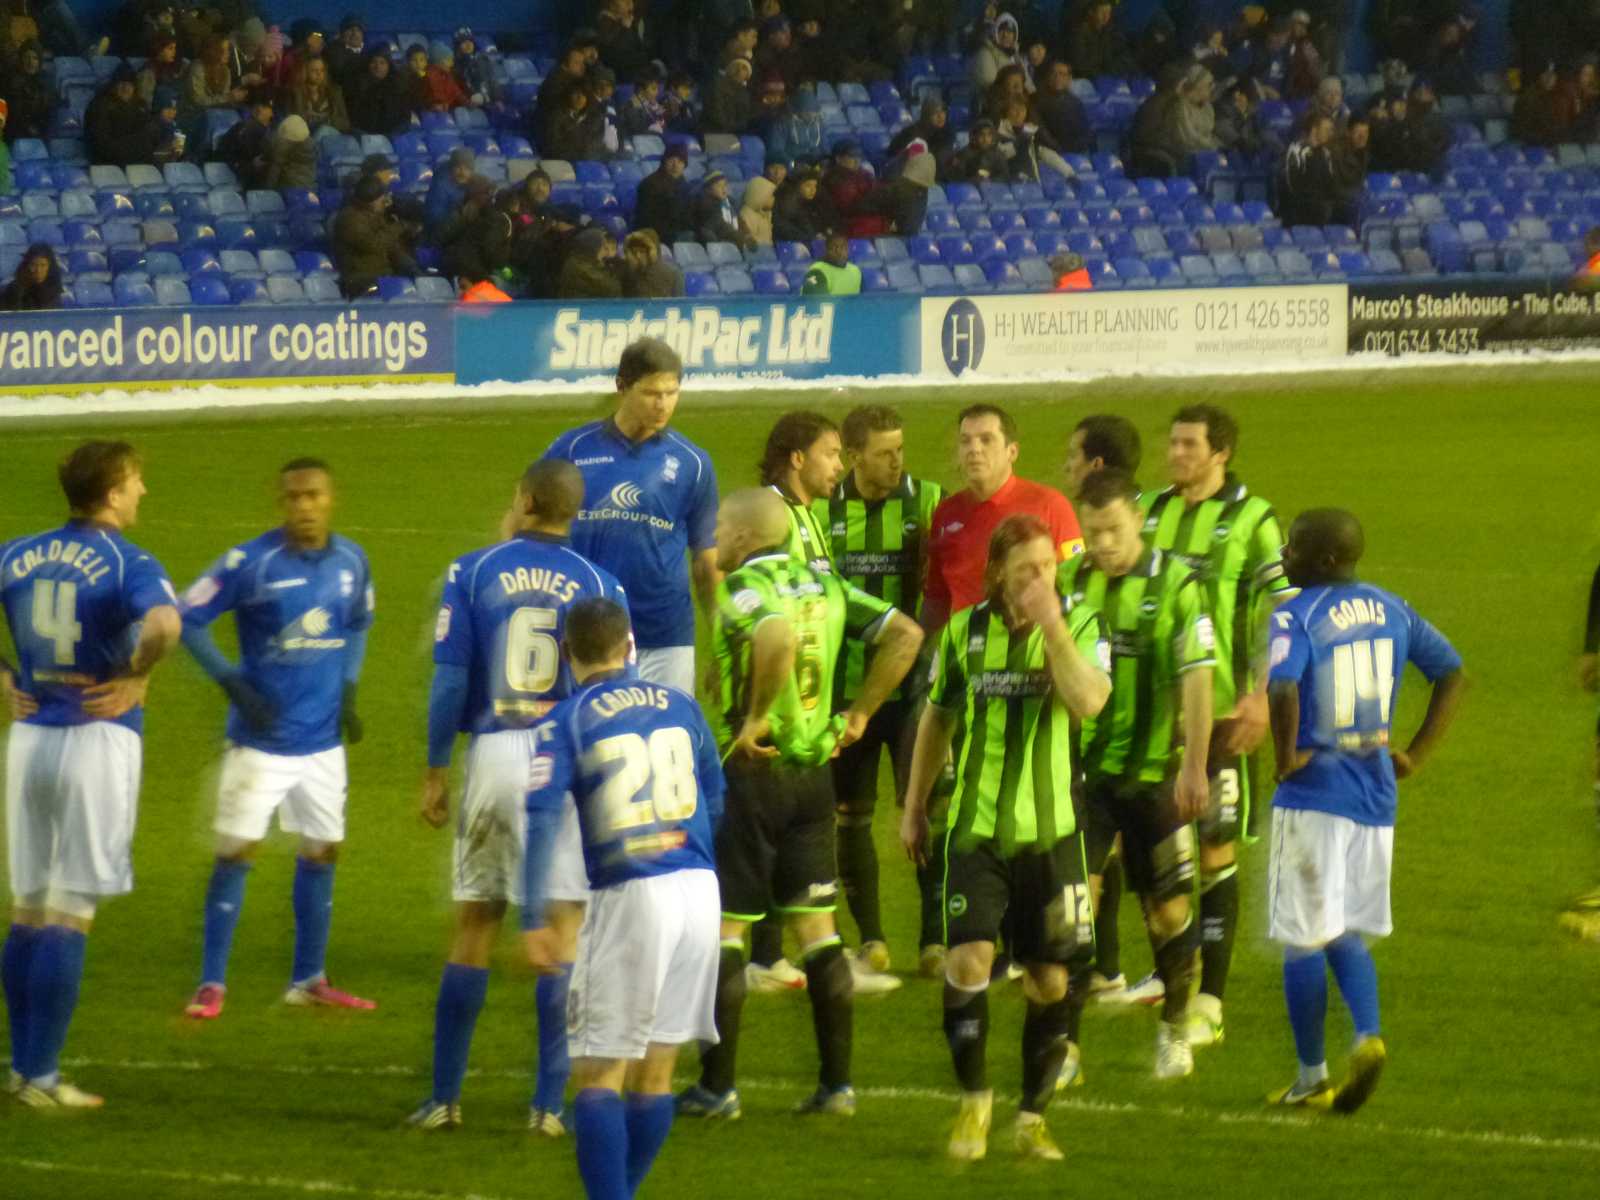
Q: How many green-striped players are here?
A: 7